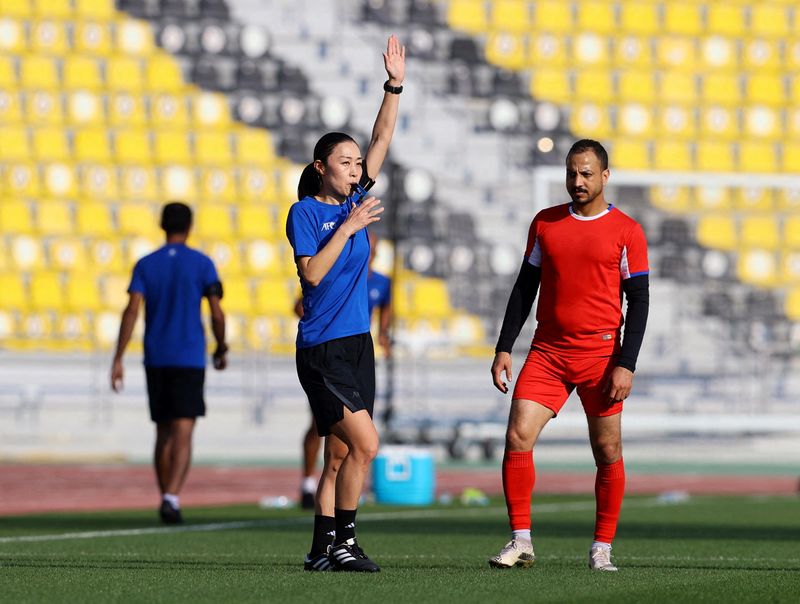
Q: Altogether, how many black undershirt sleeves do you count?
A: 2